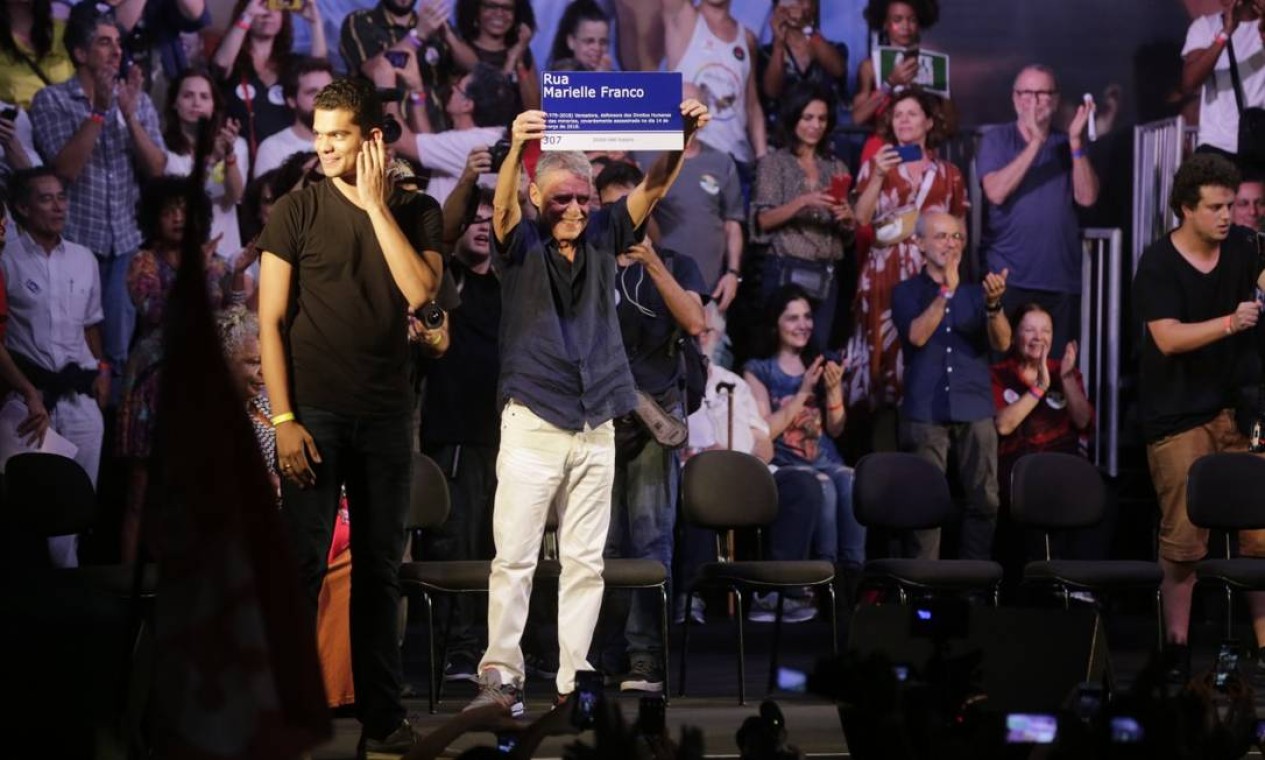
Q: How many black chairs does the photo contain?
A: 7